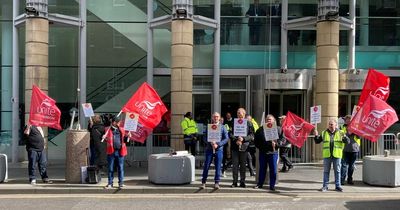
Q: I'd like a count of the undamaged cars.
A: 0